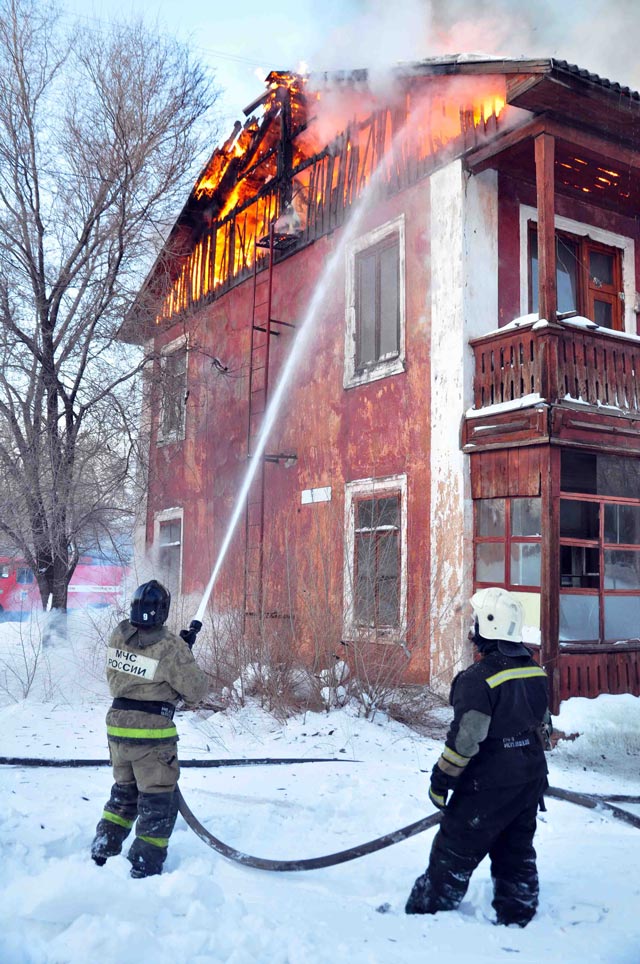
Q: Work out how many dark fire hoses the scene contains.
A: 2